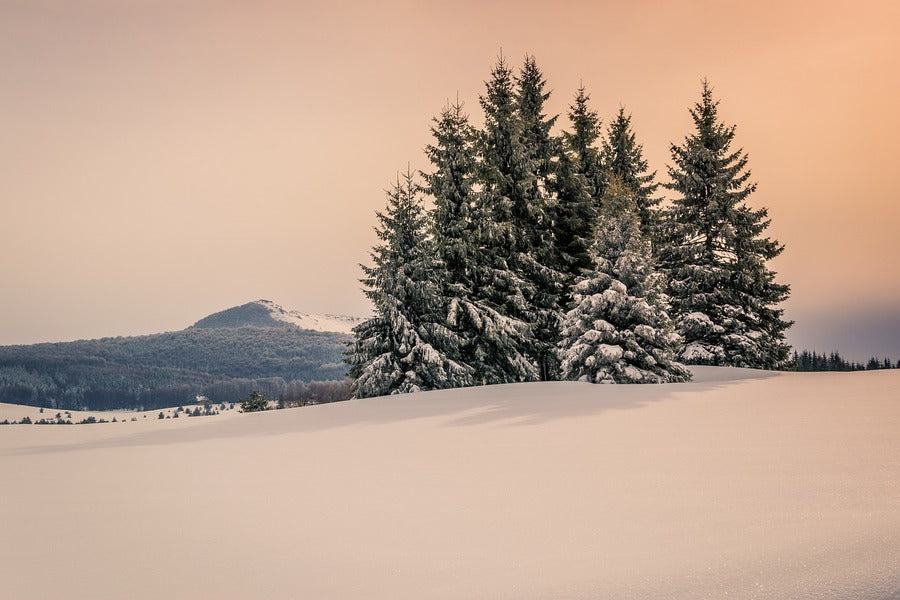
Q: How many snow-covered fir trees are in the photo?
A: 8